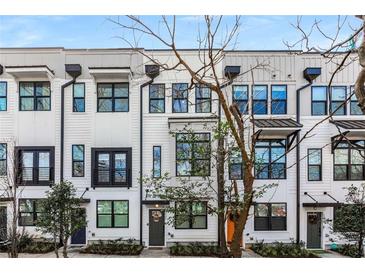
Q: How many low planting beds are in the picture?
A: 5